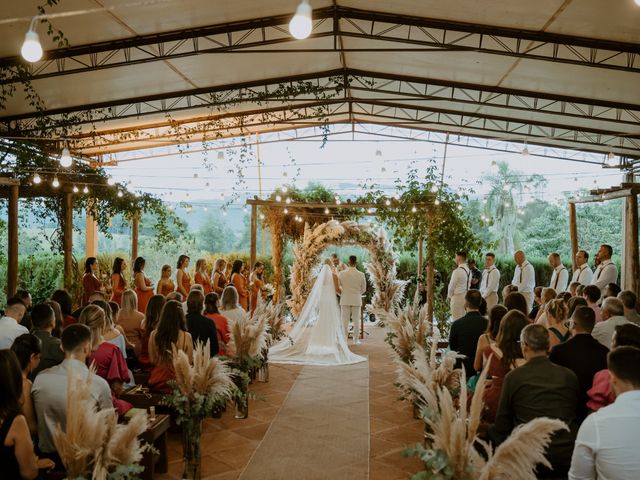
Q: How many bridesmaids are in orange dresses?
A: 9